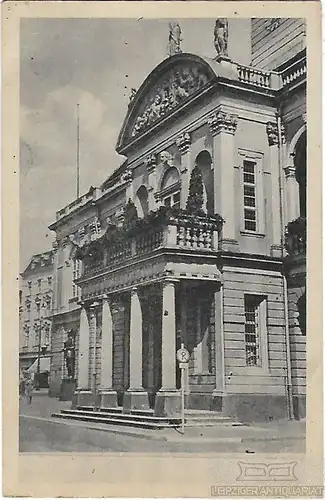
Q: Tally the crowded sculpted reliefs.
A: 1